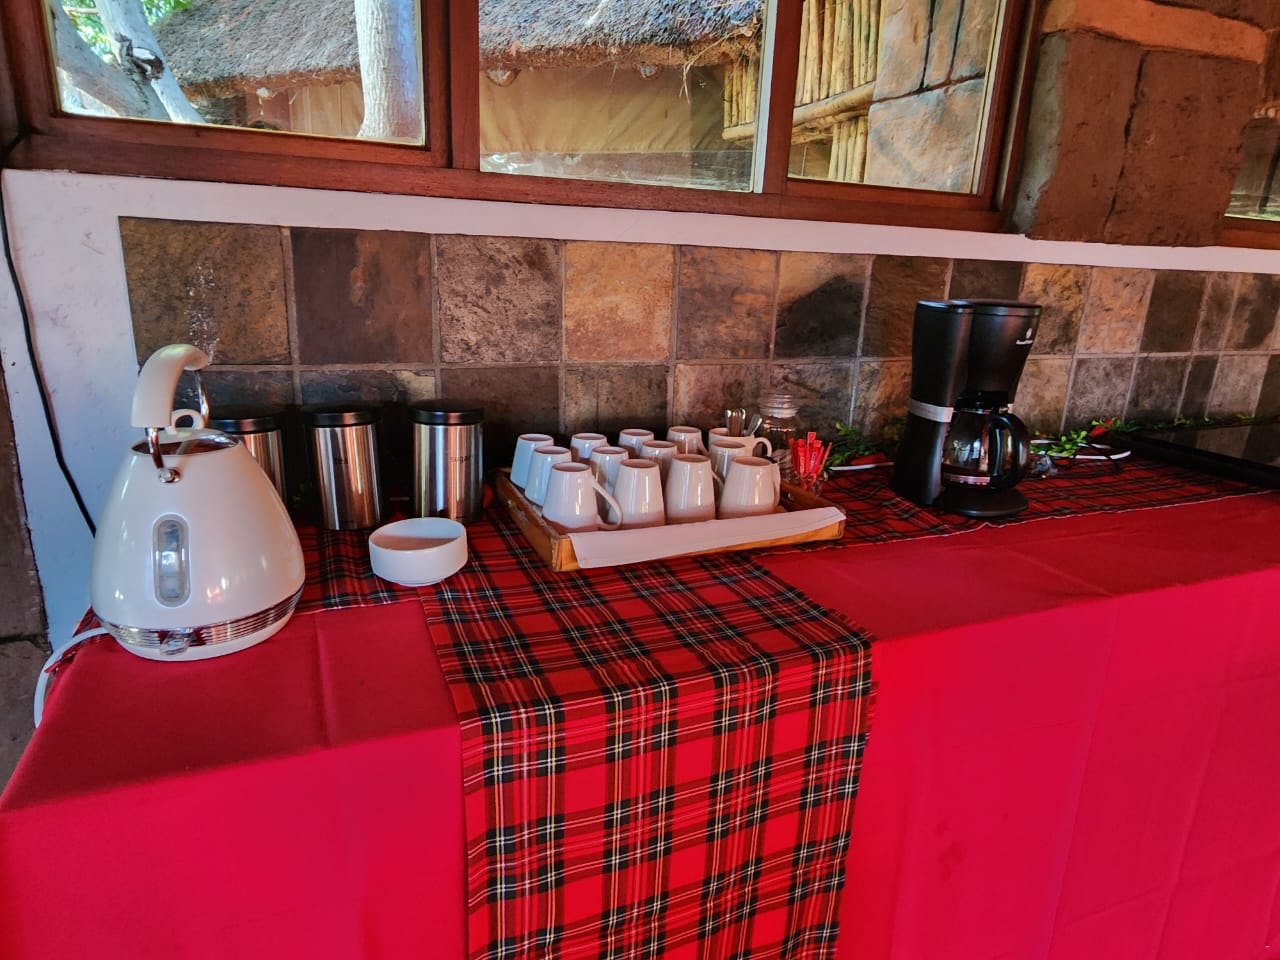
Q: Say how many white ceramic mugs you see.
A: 13